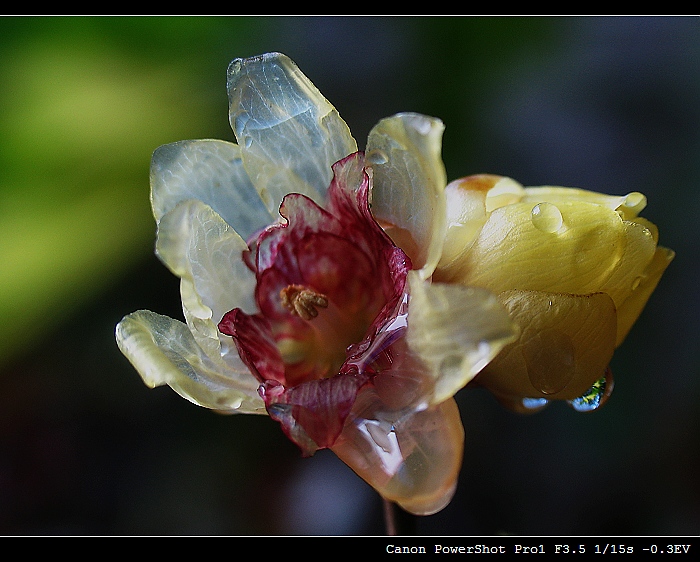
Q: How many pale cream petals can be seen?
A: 7